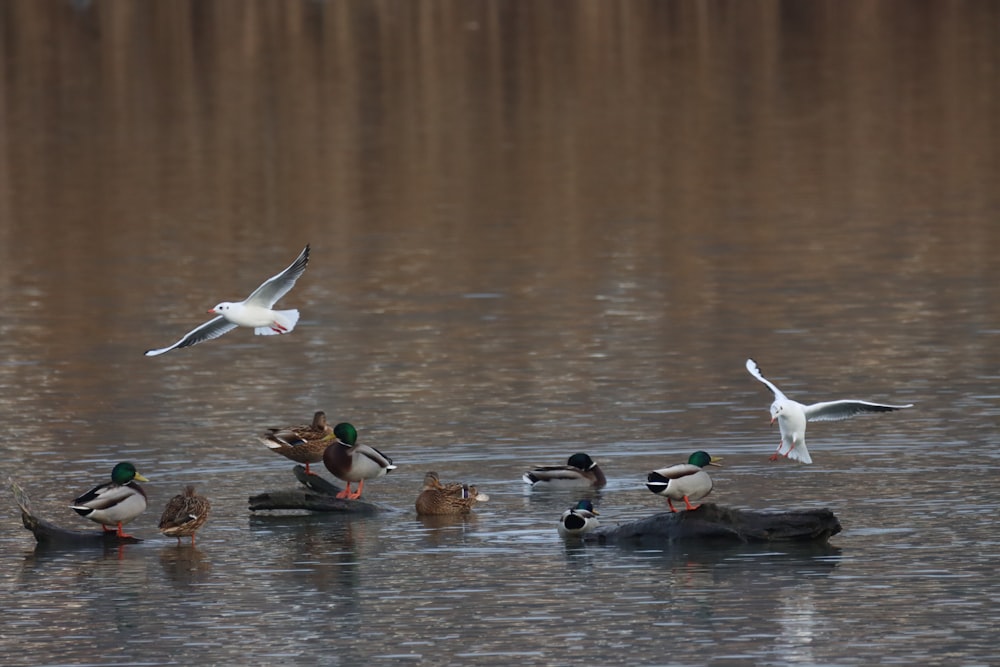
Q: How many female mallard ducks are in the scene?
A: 3